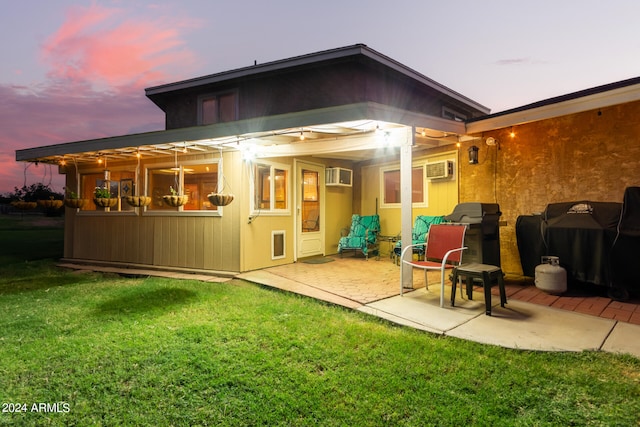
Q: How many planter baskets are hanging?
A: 7